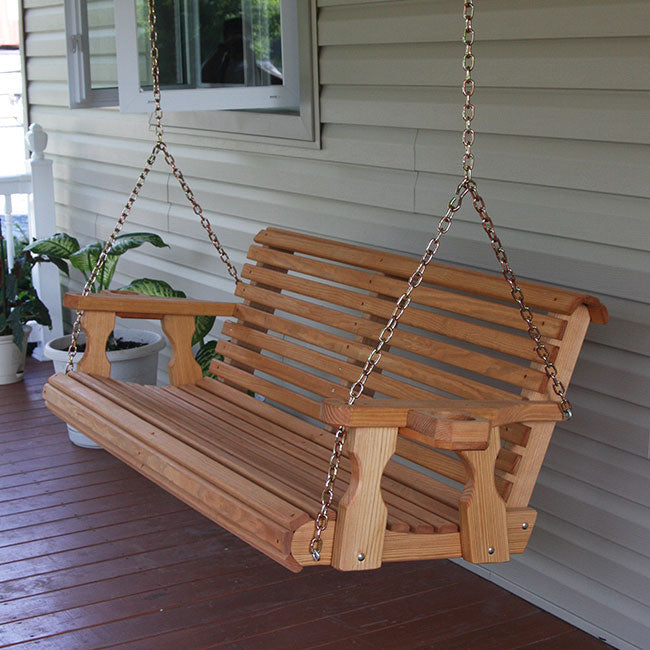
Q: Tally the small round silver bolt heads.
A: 3